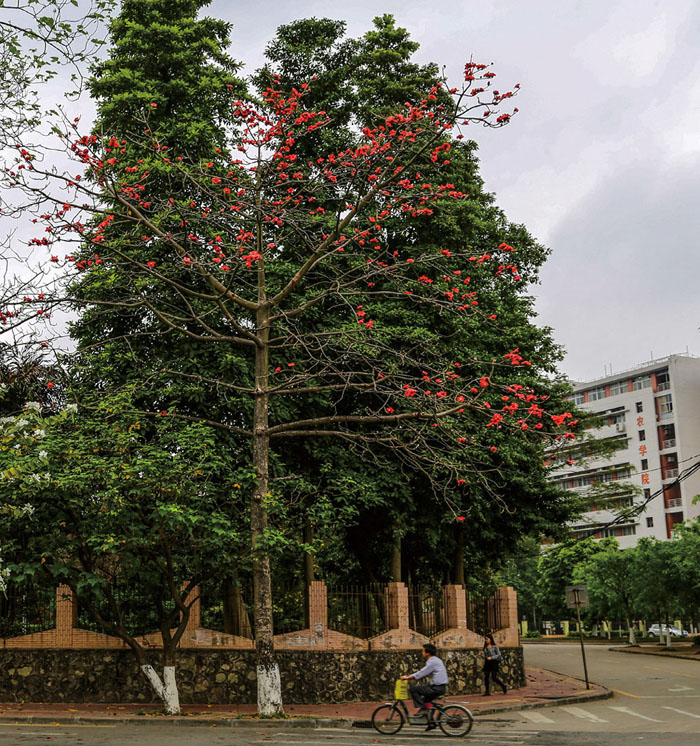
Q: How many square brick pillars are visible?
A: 6